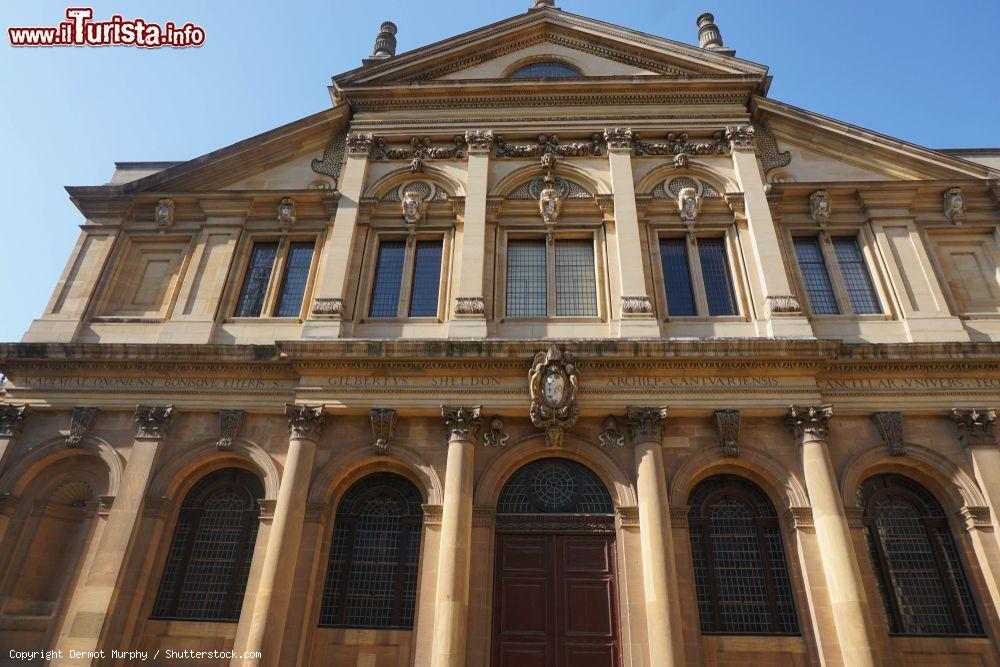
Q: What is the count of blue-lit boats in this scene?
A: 0